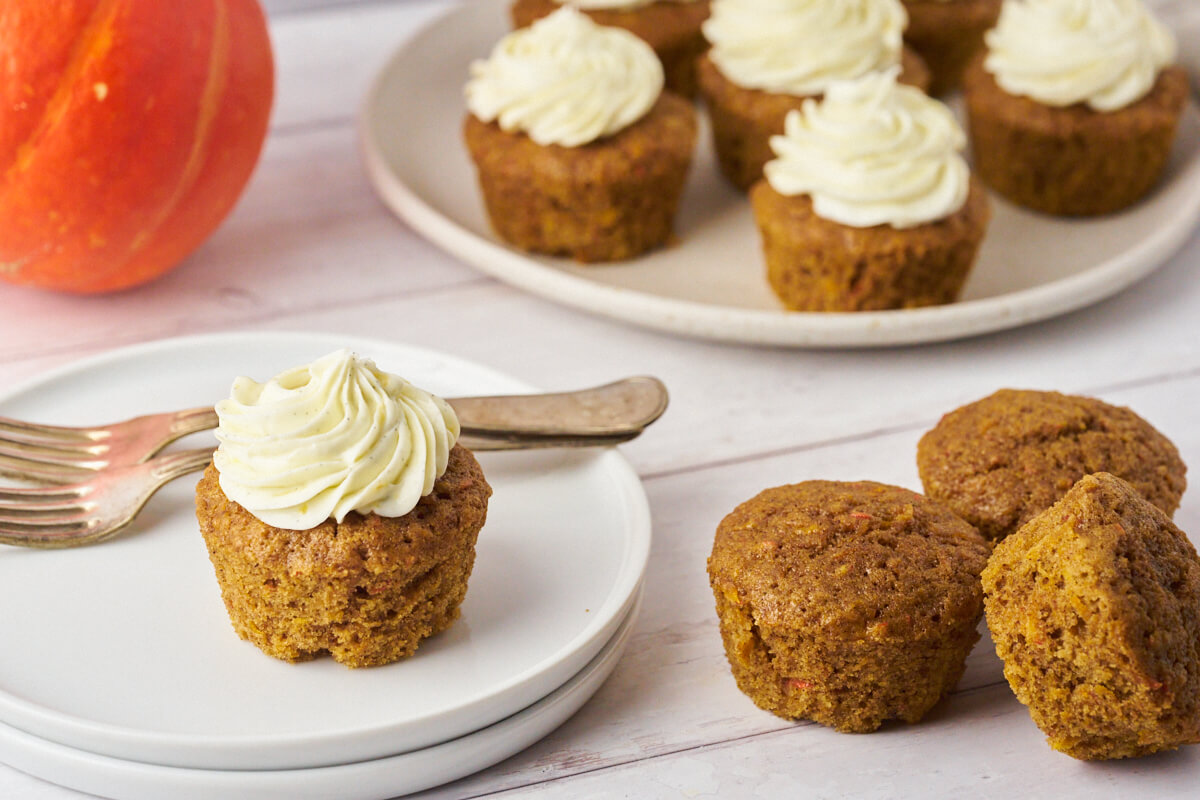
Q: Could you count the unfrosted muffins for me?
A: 3